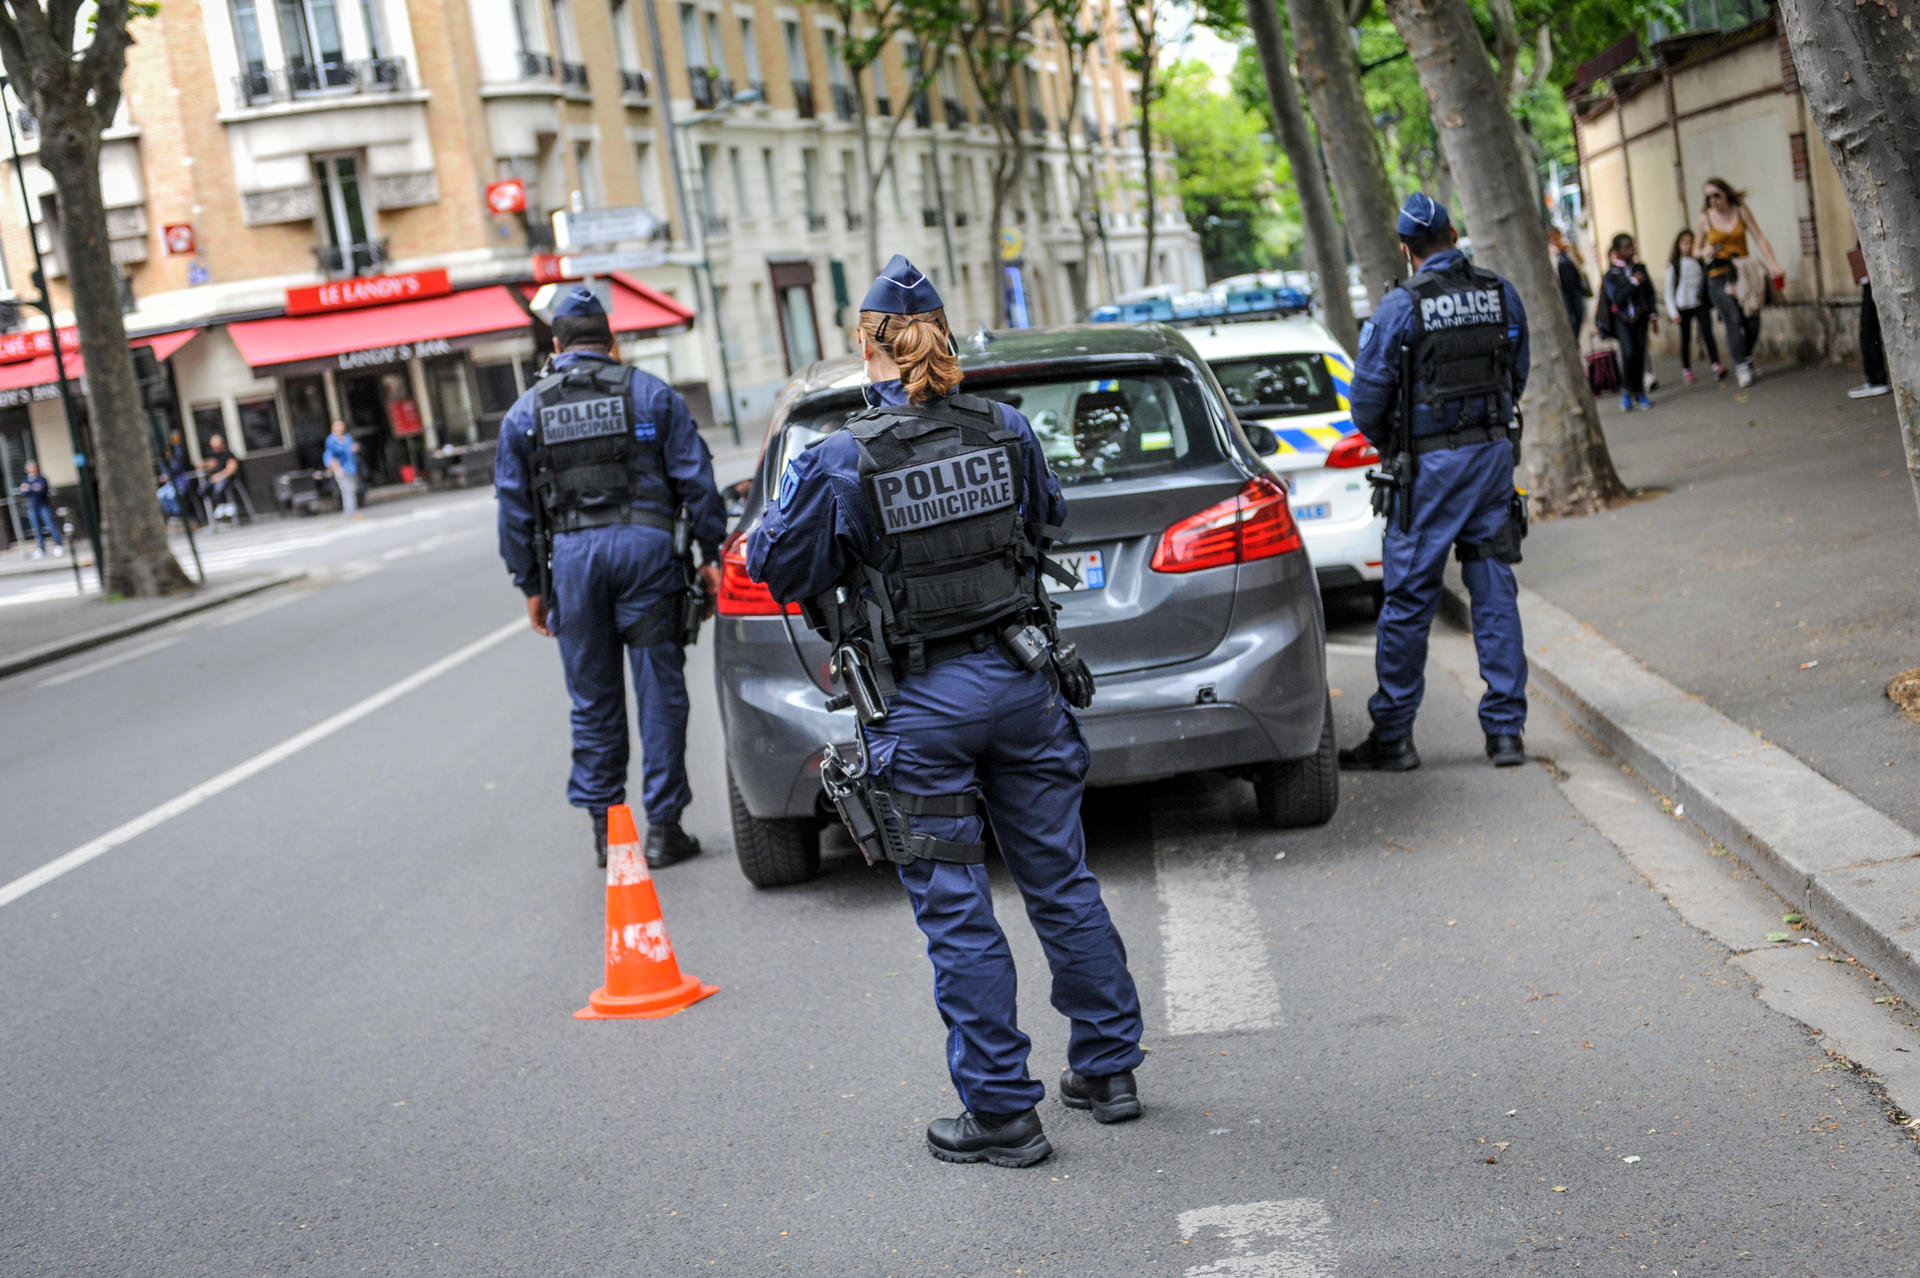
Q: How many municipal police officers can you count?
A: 3